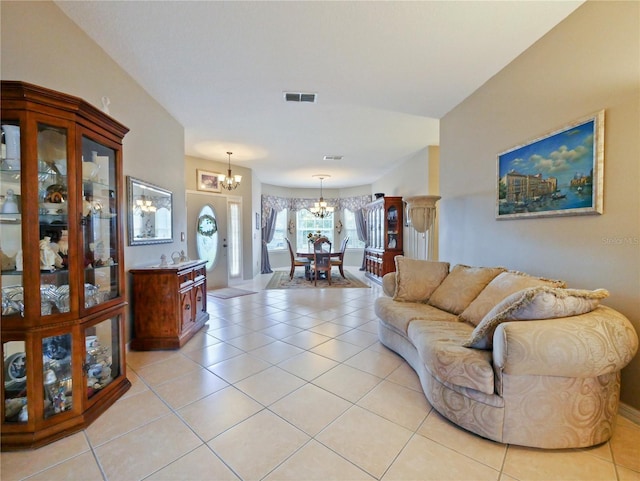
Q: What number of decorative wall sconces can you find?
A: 2